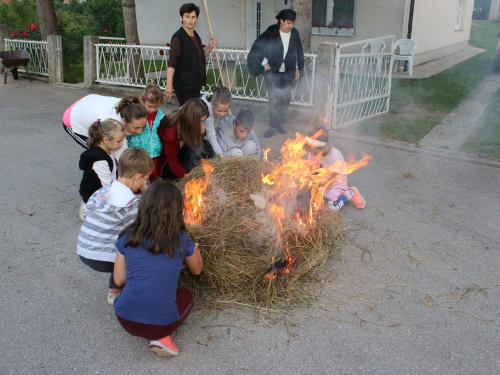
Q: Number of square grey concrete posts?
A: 4